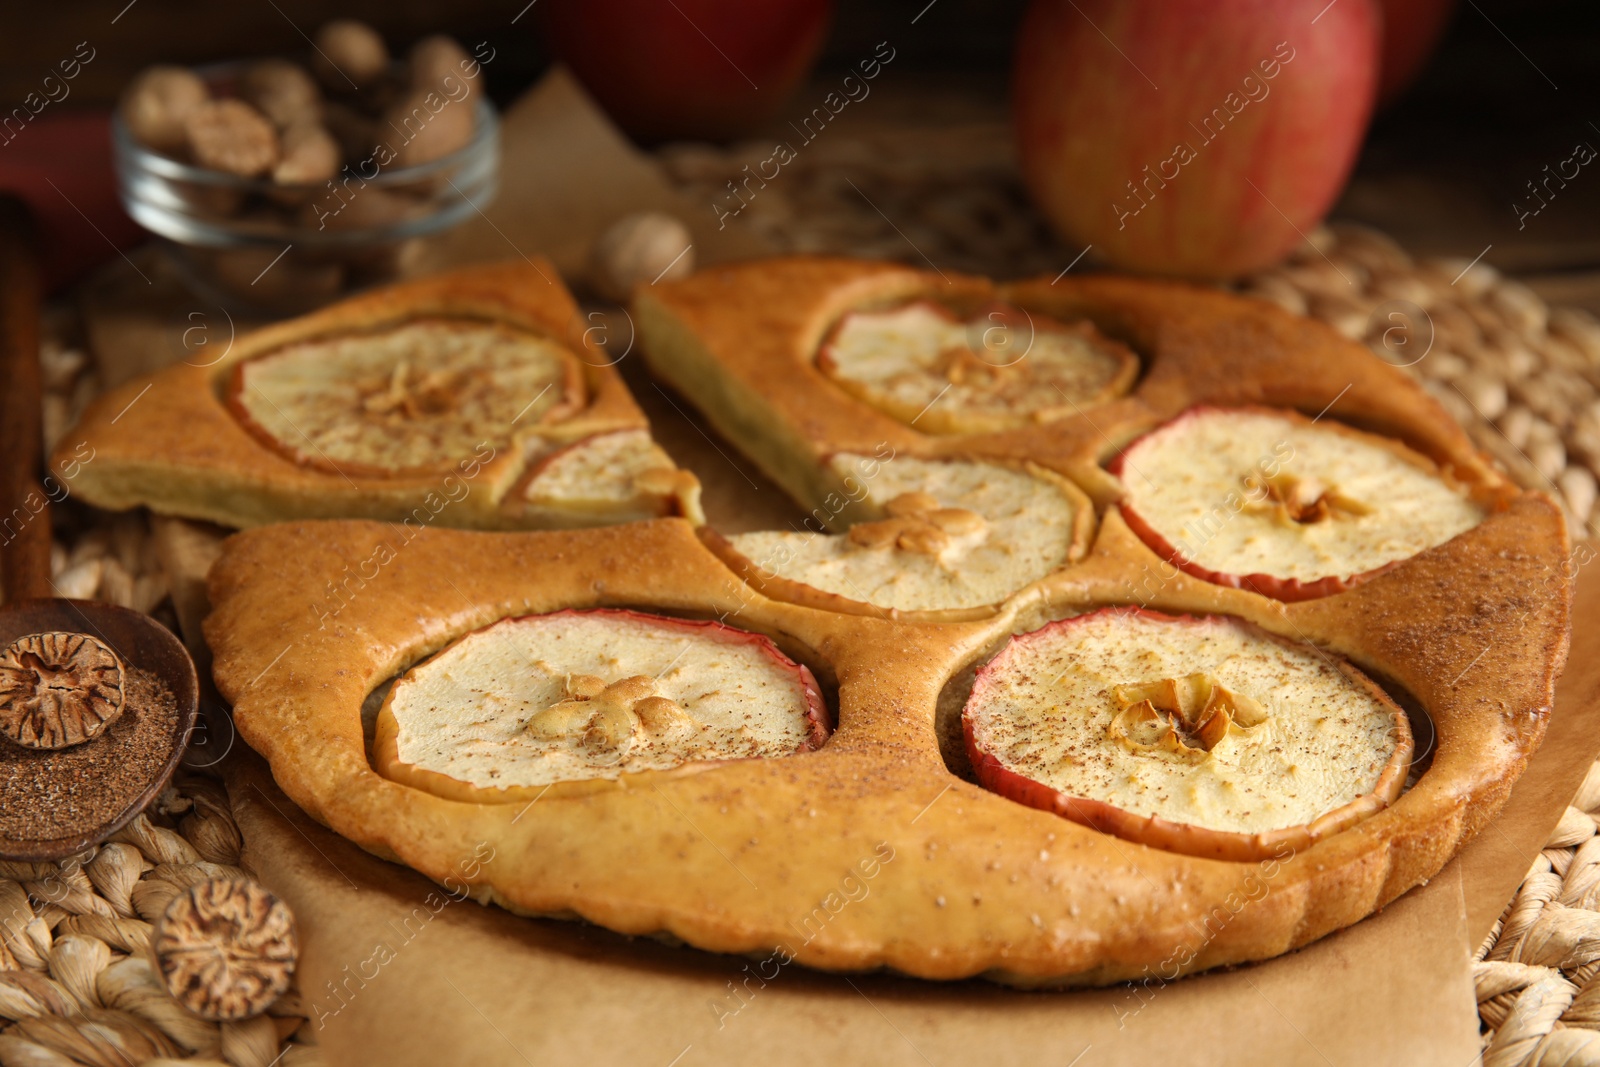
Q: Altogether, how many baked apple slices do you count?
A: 6